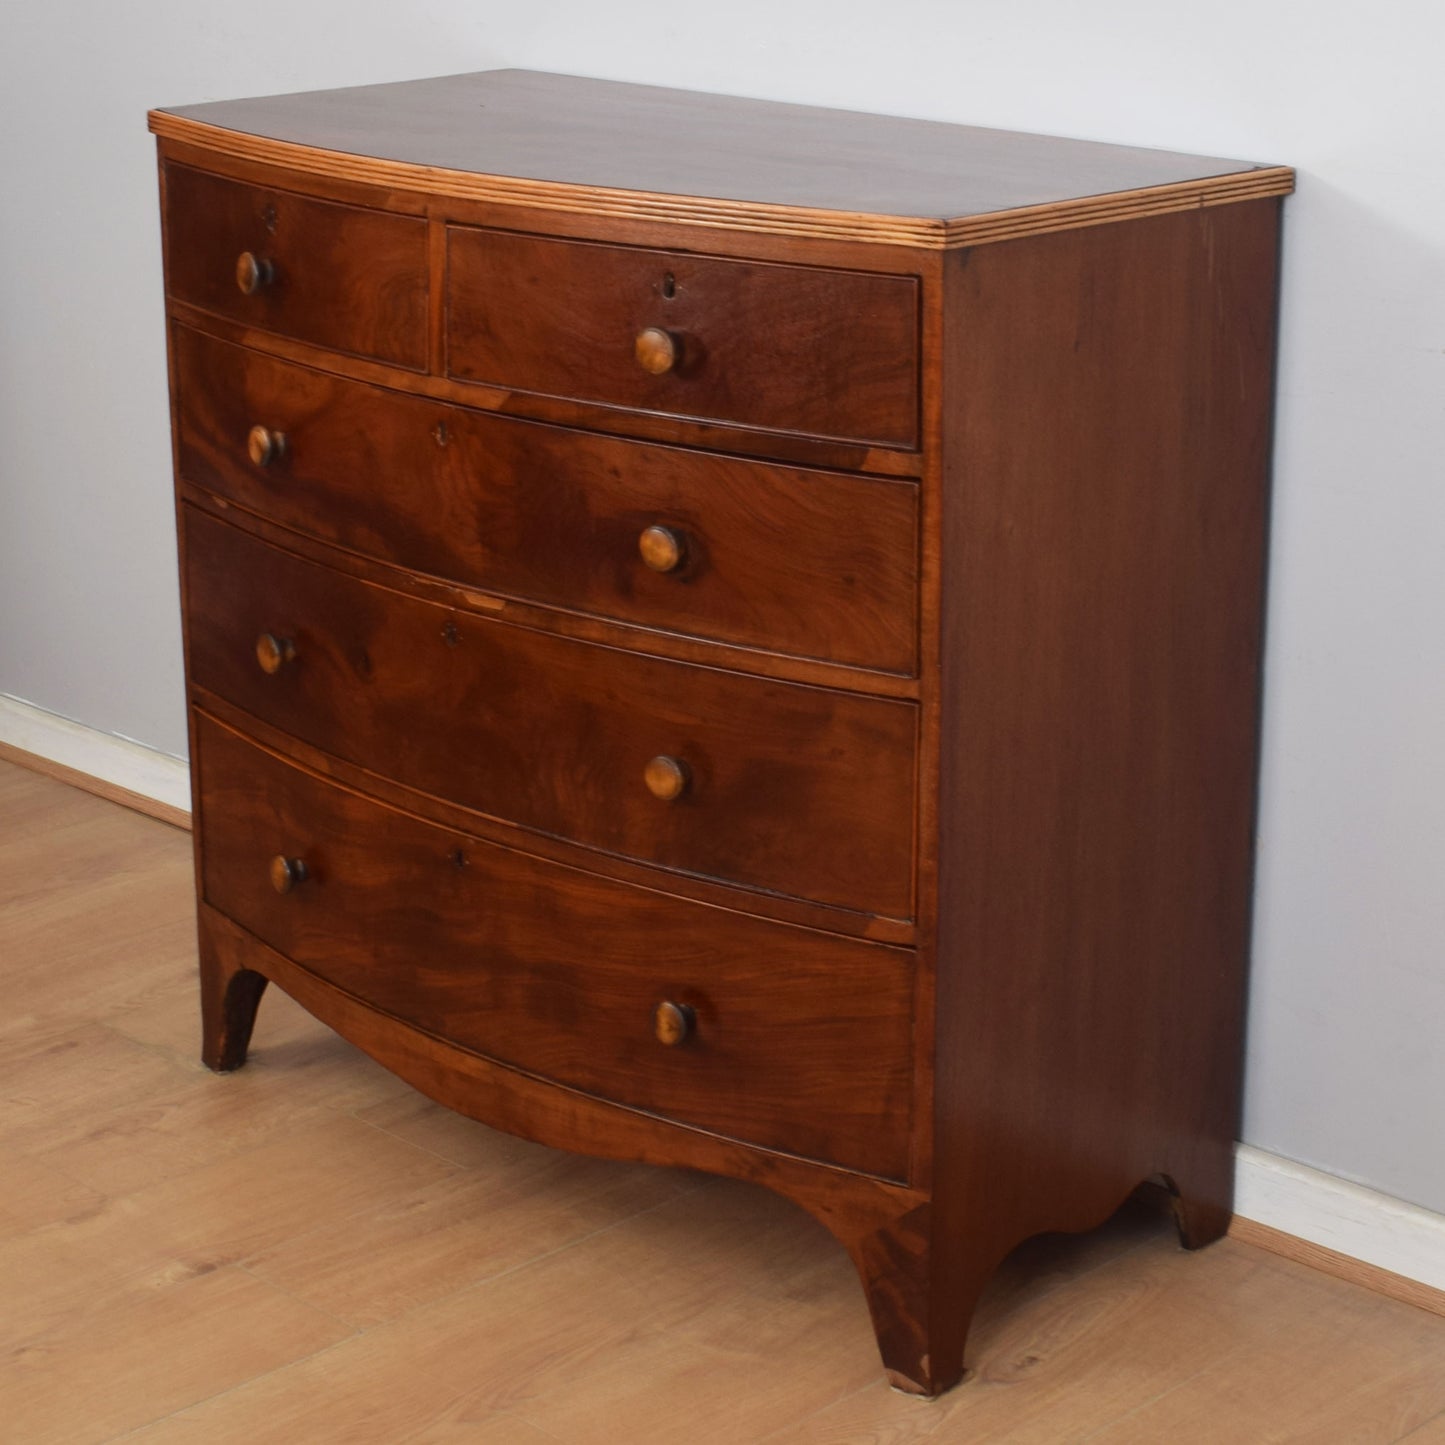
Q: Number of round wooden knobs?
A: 8